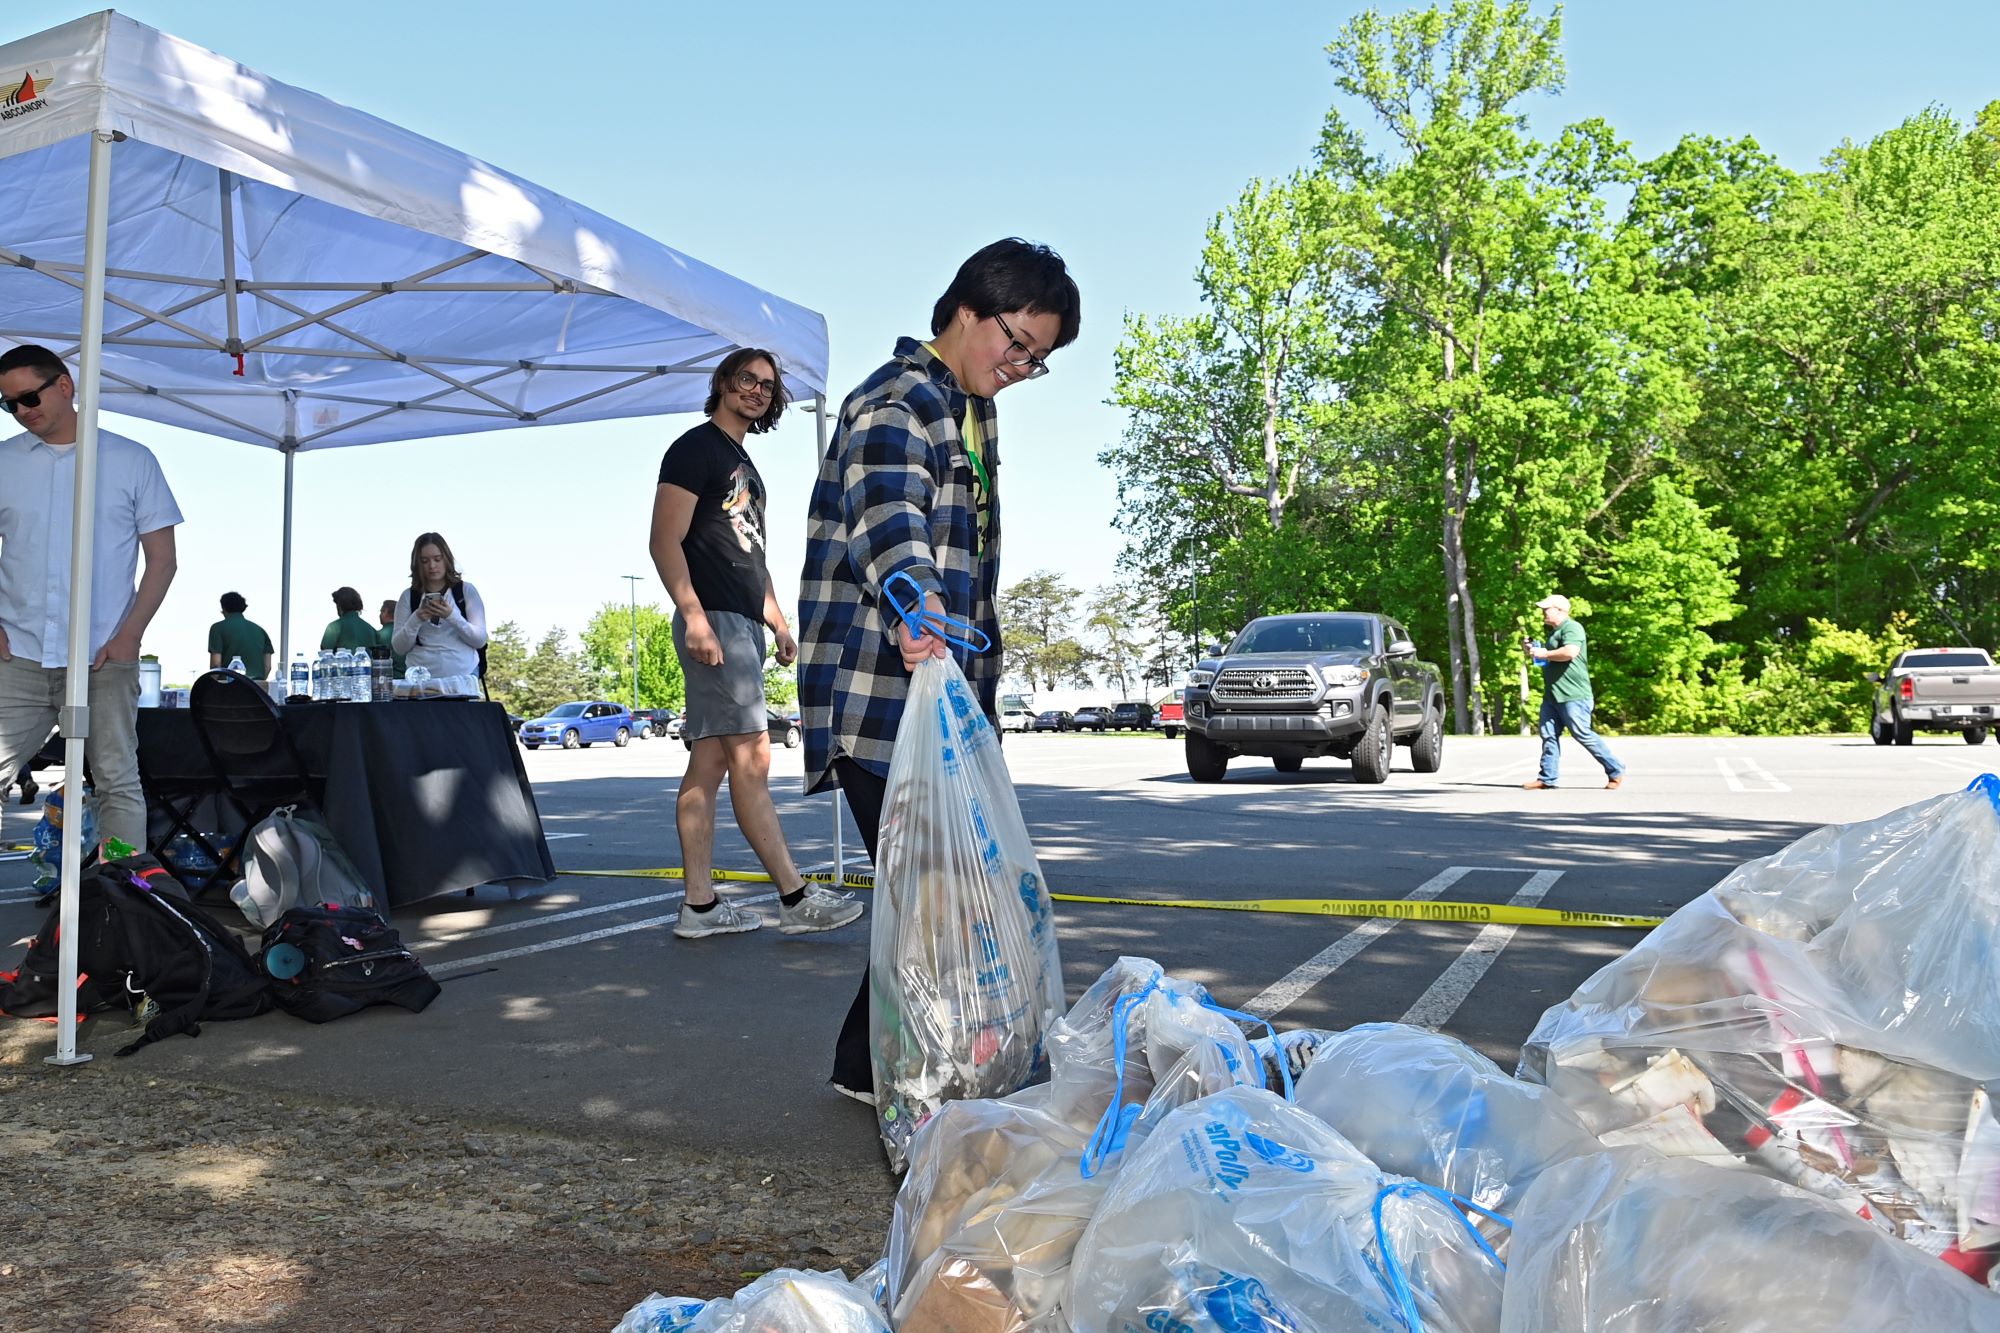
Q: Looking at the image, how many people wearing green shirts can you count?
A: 4